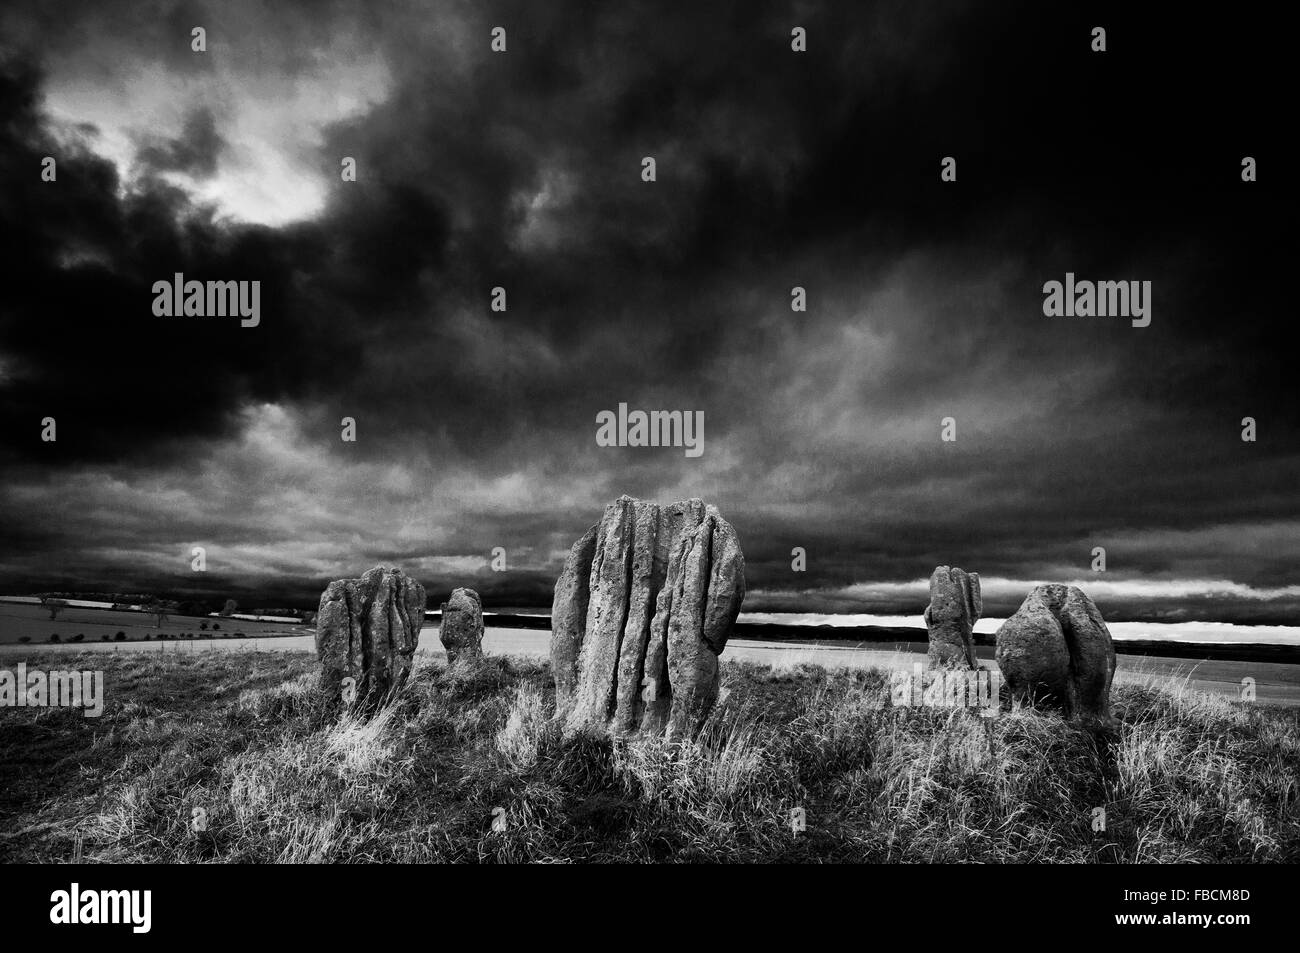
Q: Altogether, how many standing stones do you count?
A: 5